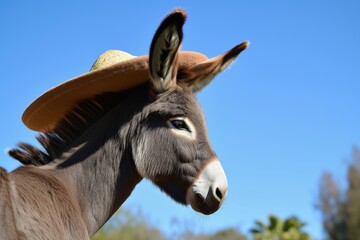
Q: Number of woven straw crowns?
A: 1